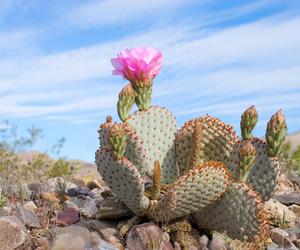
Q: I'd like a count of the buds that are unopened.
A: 5